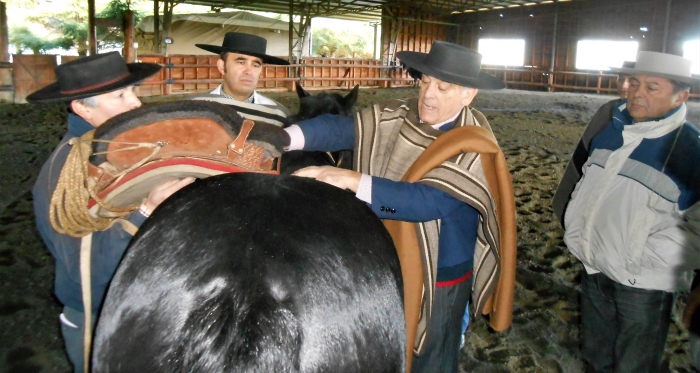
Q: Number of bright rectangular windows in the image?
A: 3